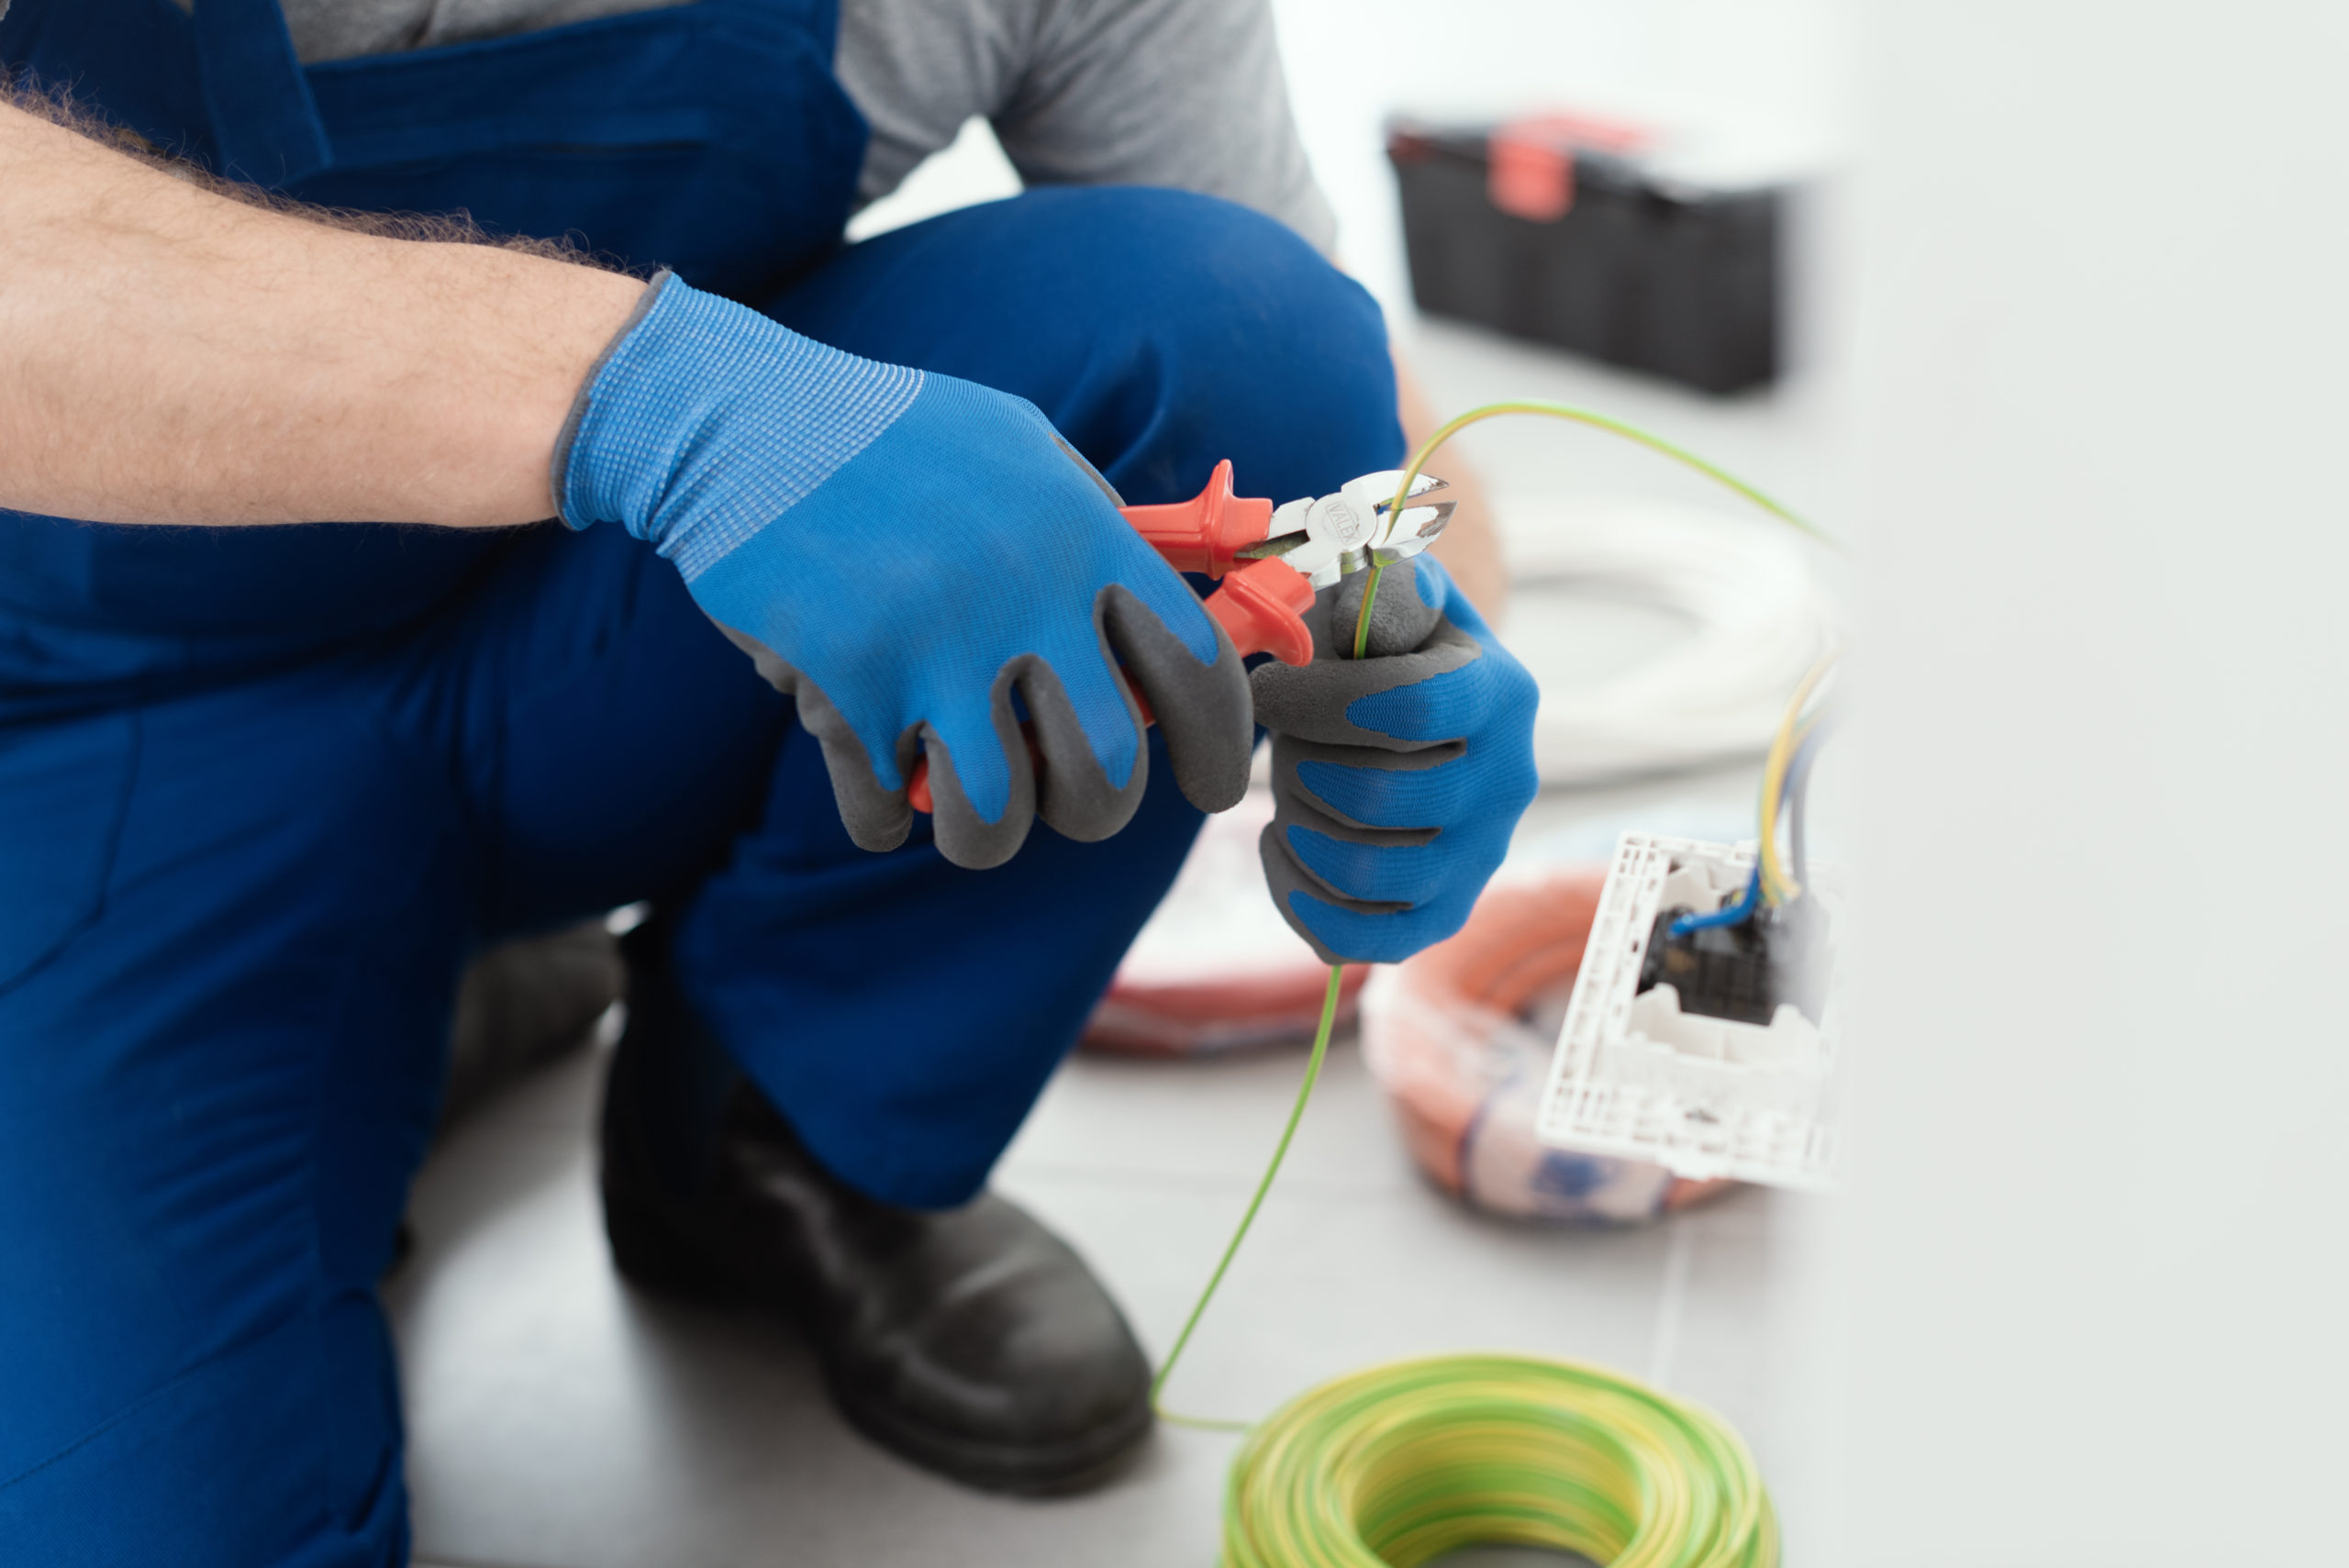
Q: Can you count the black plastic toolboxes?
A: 1